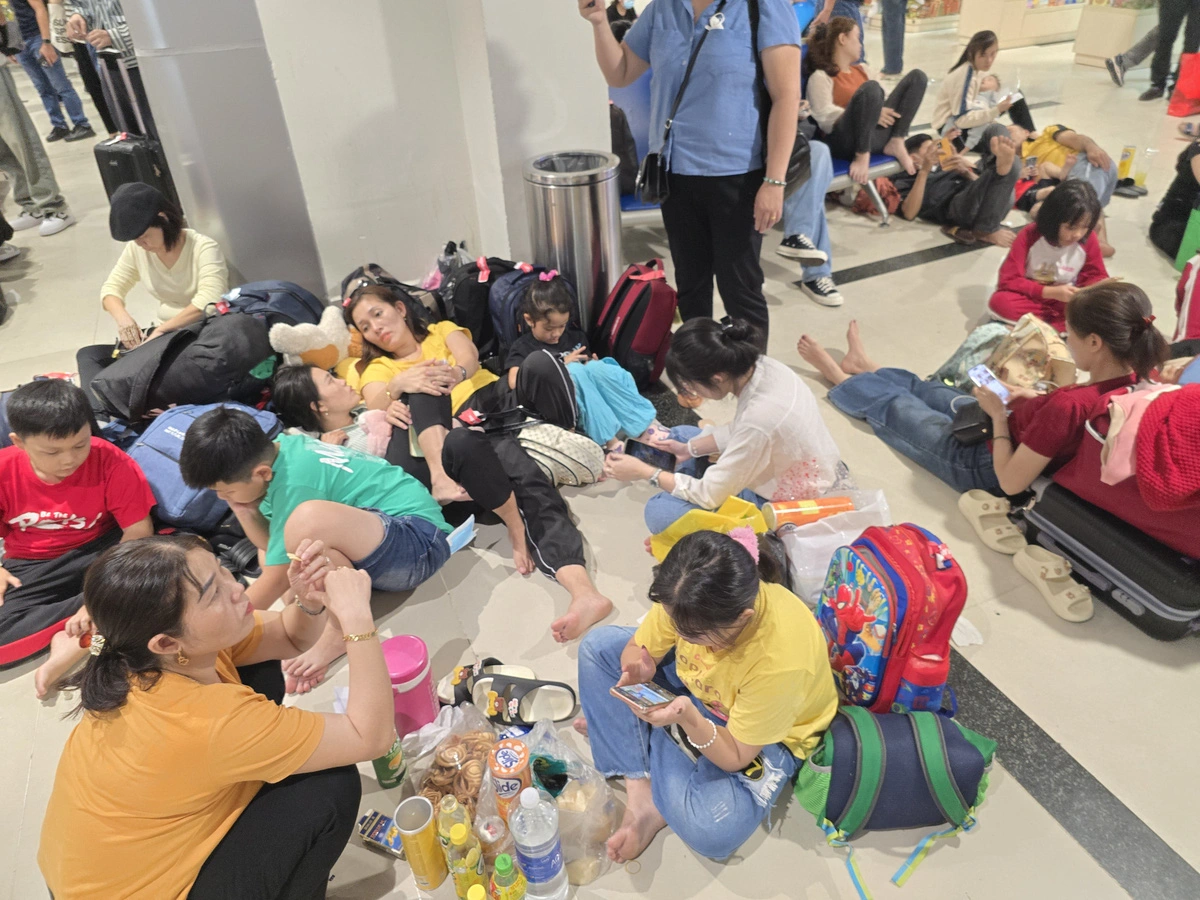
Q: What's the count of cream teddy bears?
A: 1